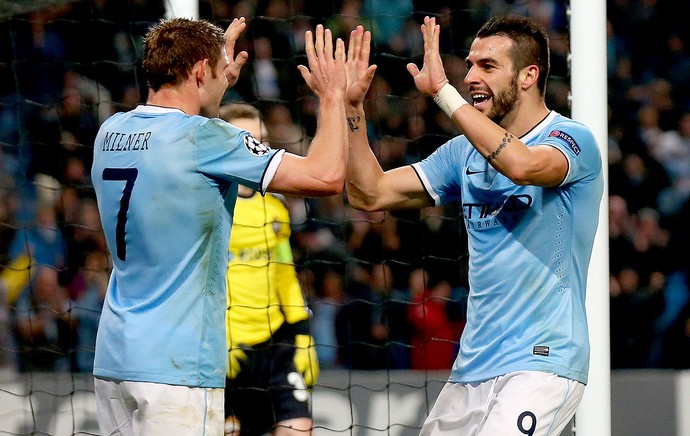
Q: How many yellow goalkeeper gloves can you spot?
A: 2